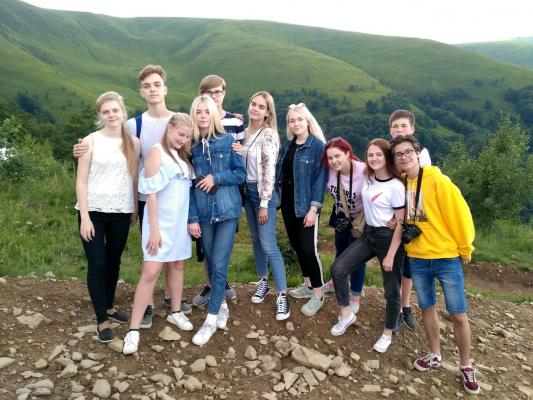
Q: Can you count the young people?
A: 11